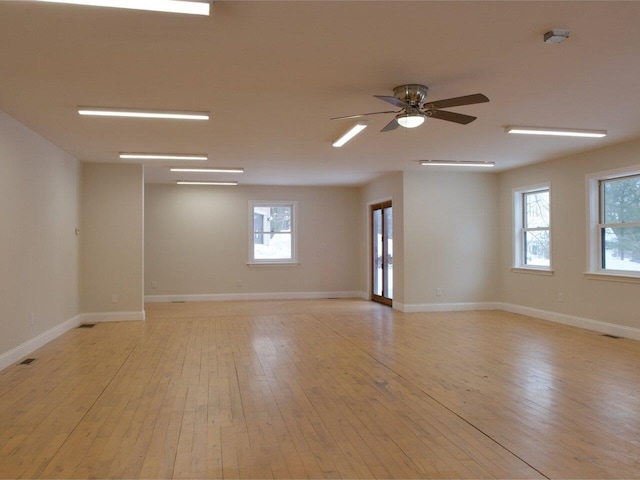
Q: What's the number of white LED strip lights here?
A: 8